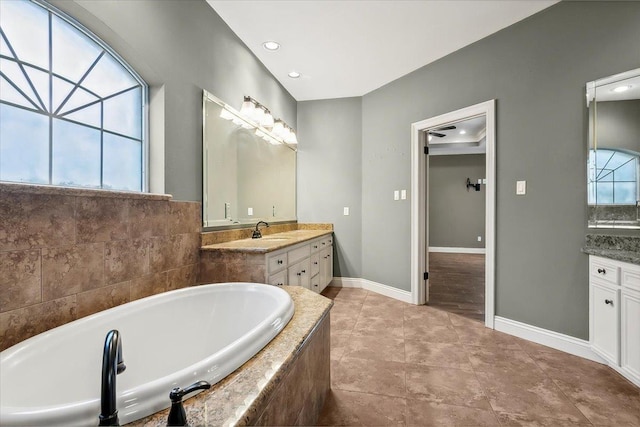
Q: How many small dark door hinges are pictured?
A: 2